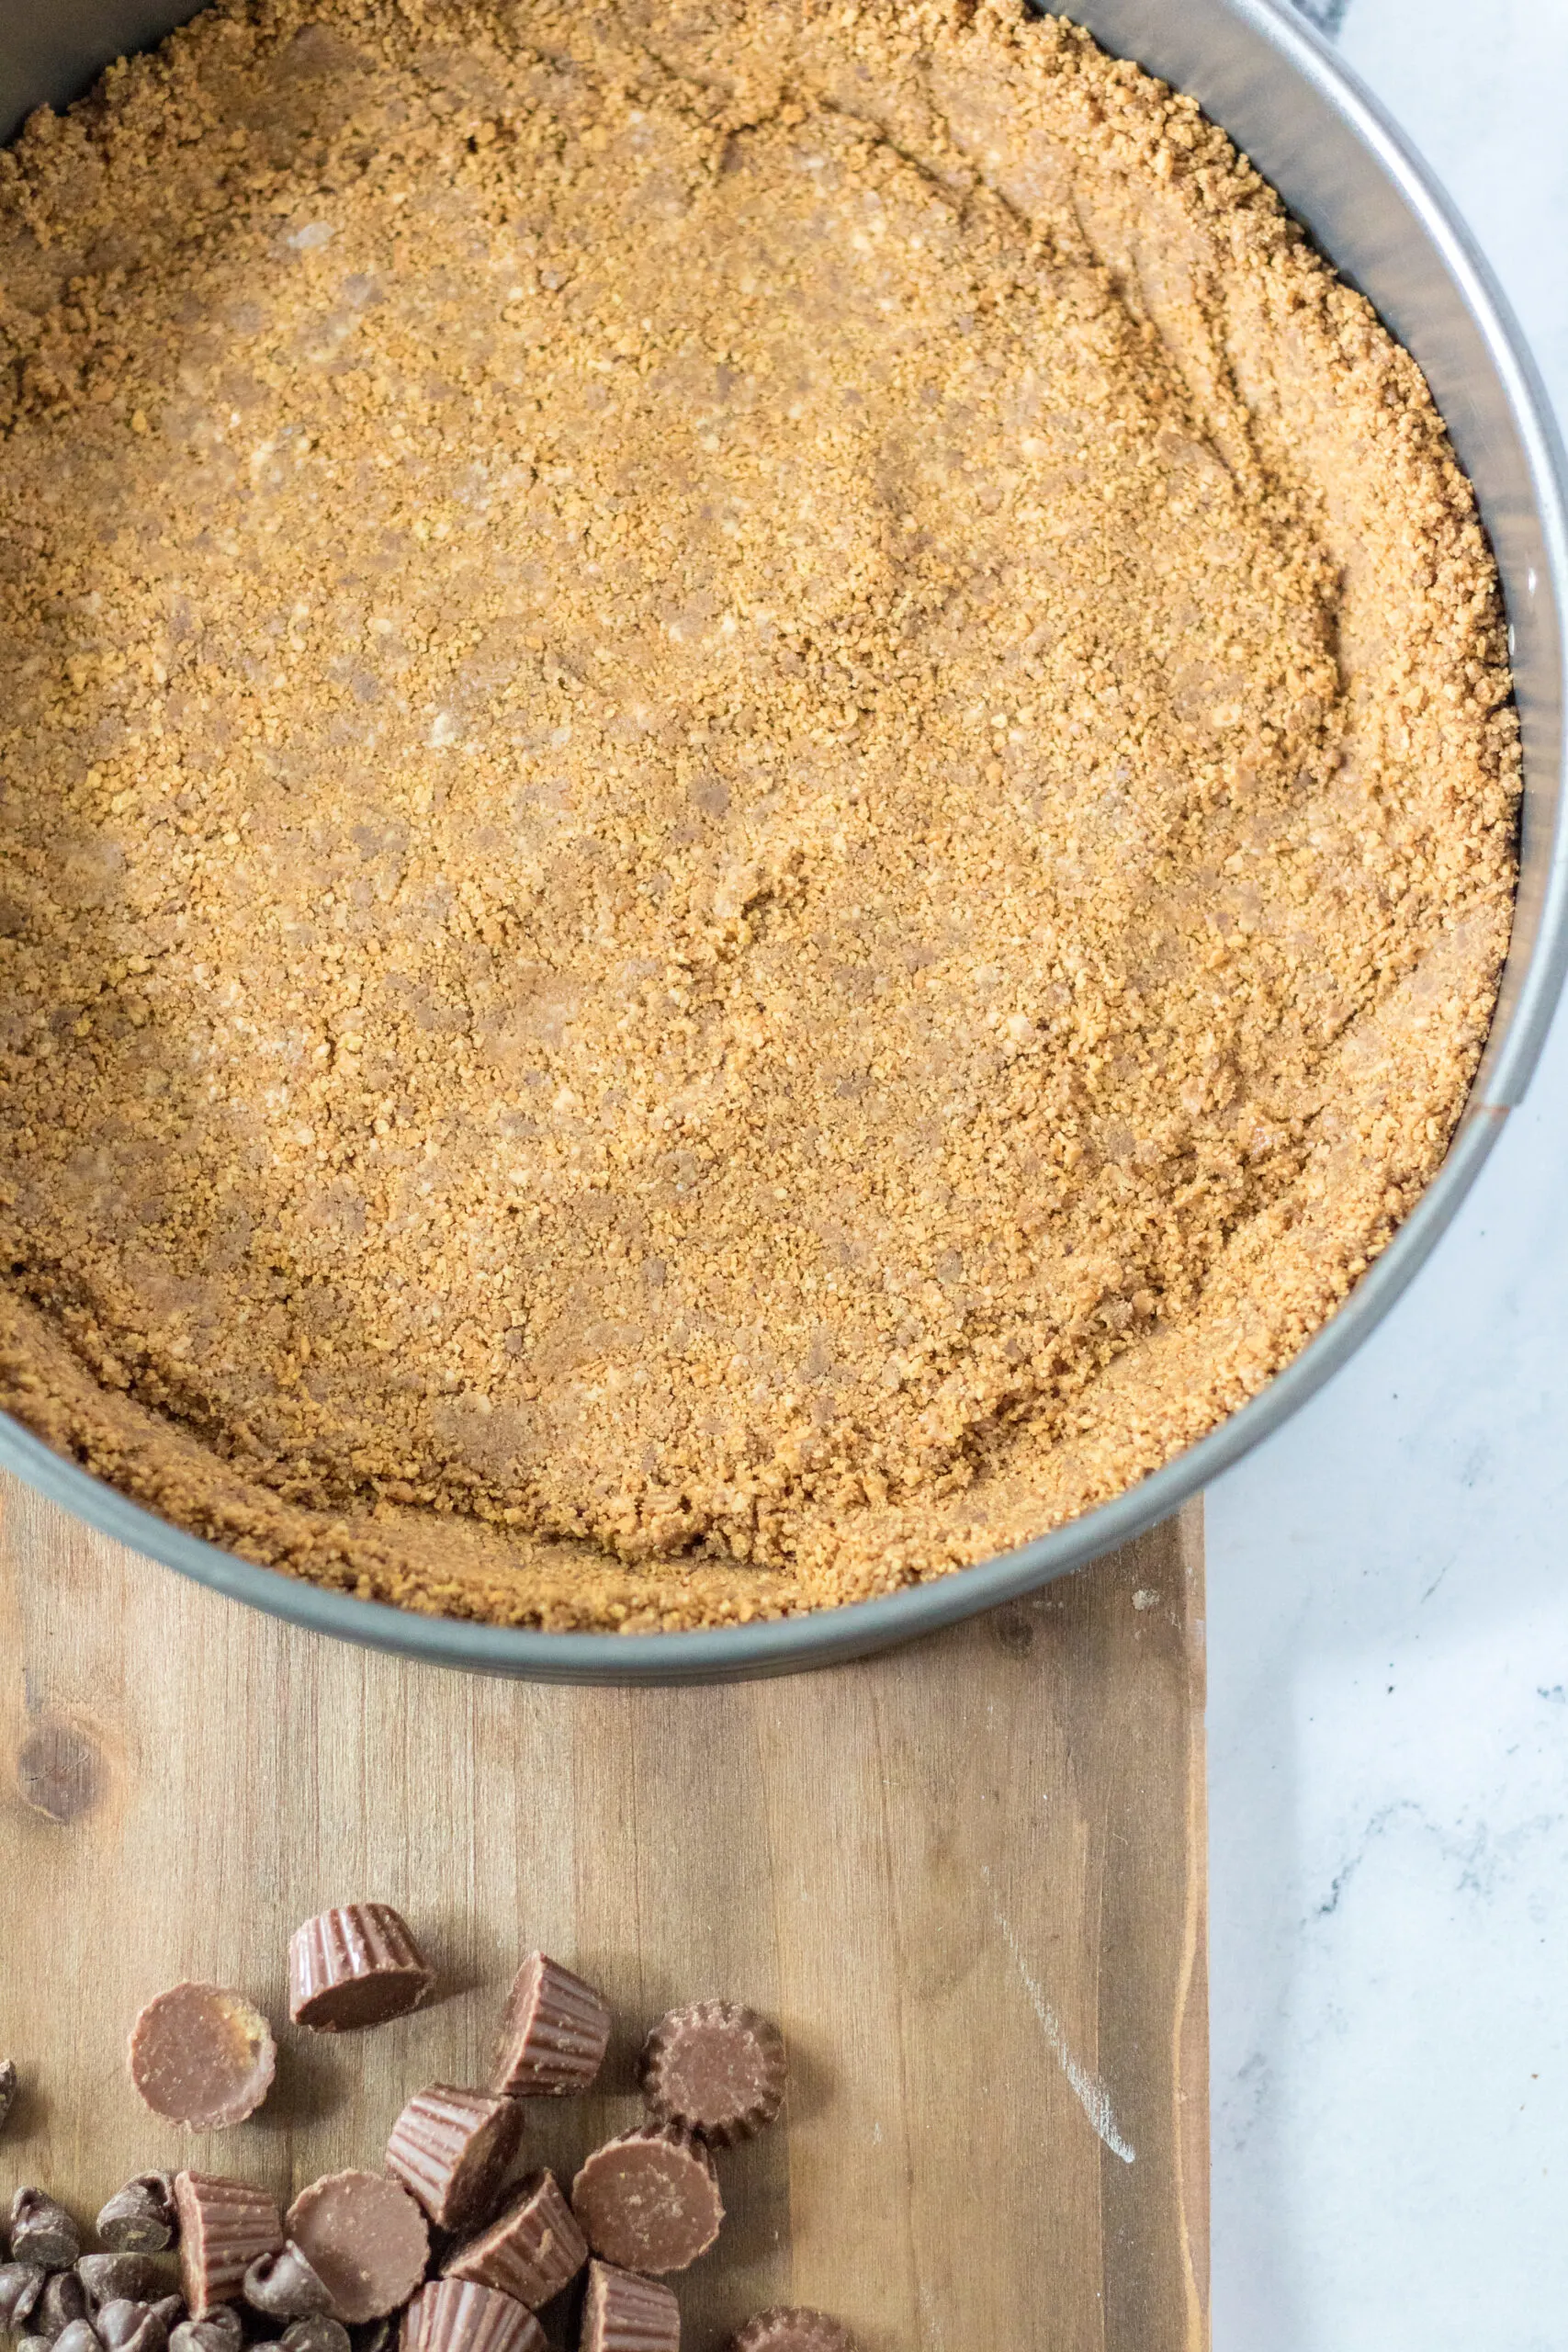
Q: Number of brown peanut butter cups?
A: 12